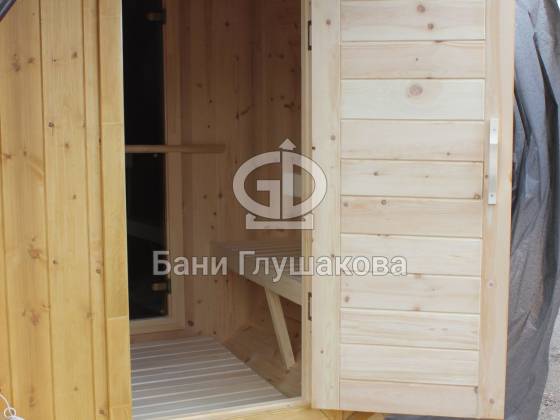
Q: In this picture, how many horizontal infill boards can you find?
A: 11